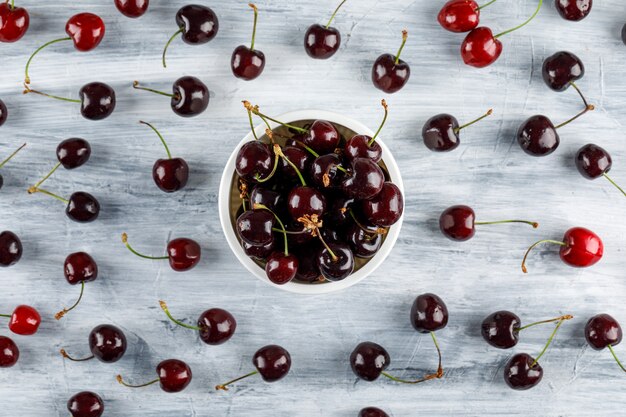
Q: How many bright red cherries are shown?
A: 6